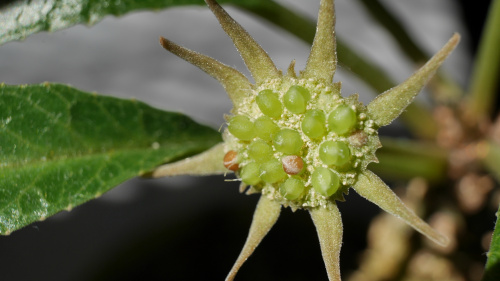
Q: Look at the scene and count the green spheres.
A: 13